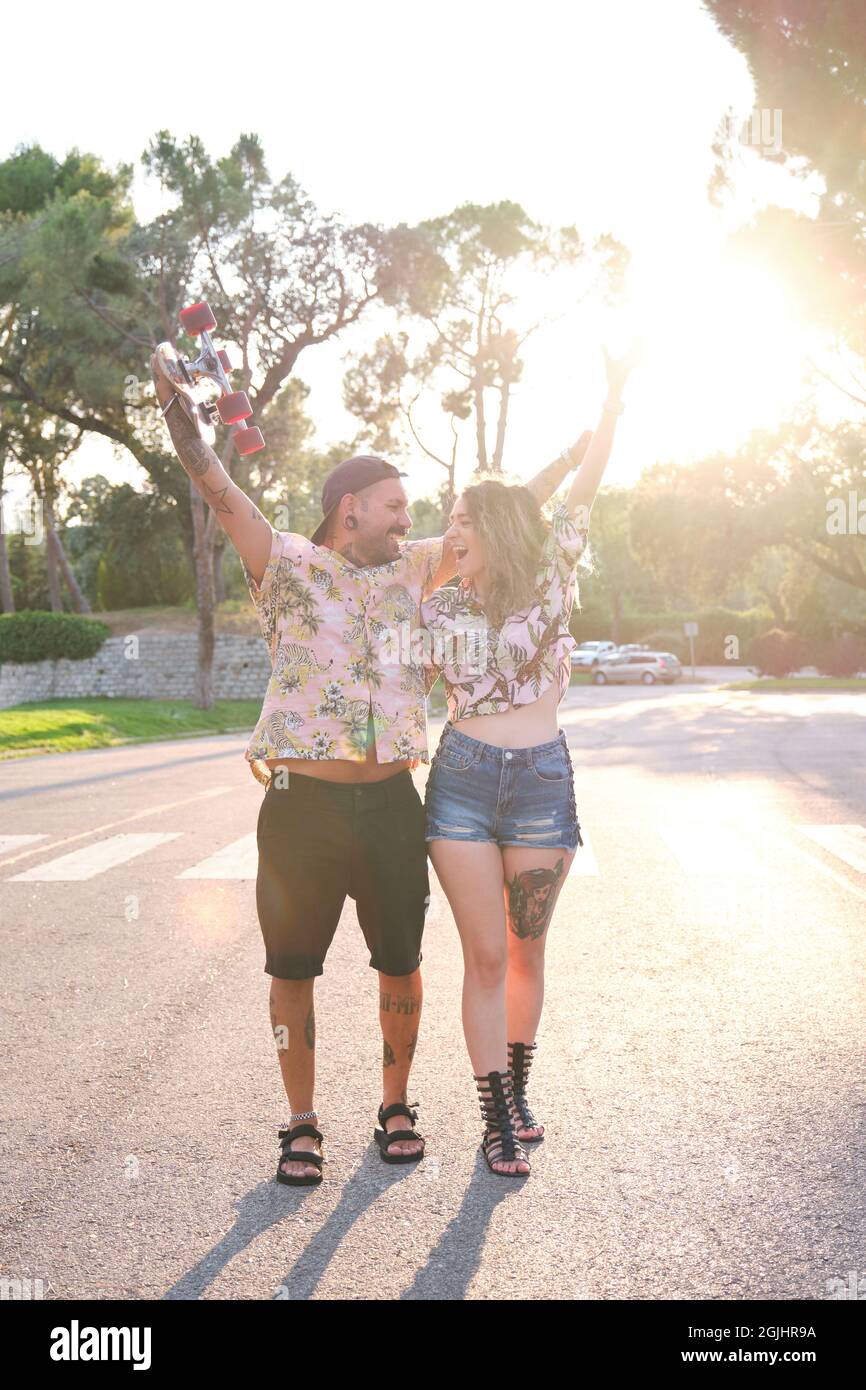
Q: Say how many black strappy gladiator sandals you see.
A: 2